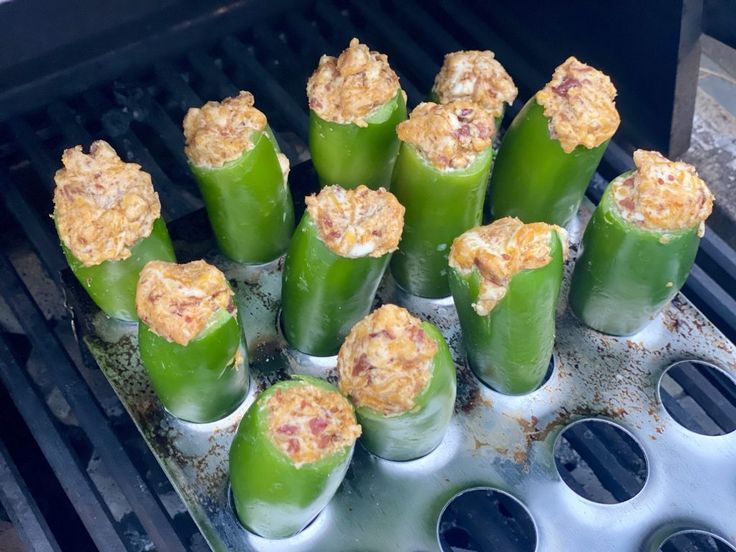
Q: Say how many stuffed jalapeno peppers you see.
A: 12